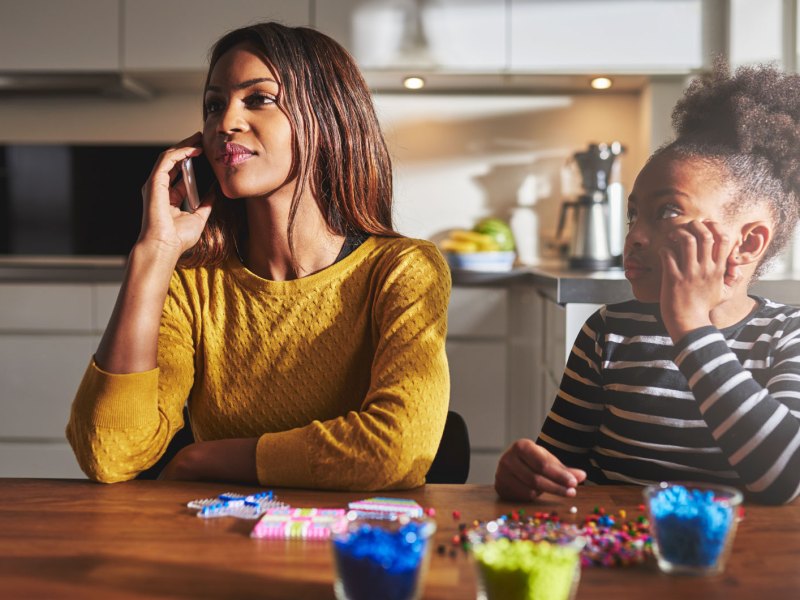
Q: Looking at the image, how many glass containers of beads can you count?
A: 3